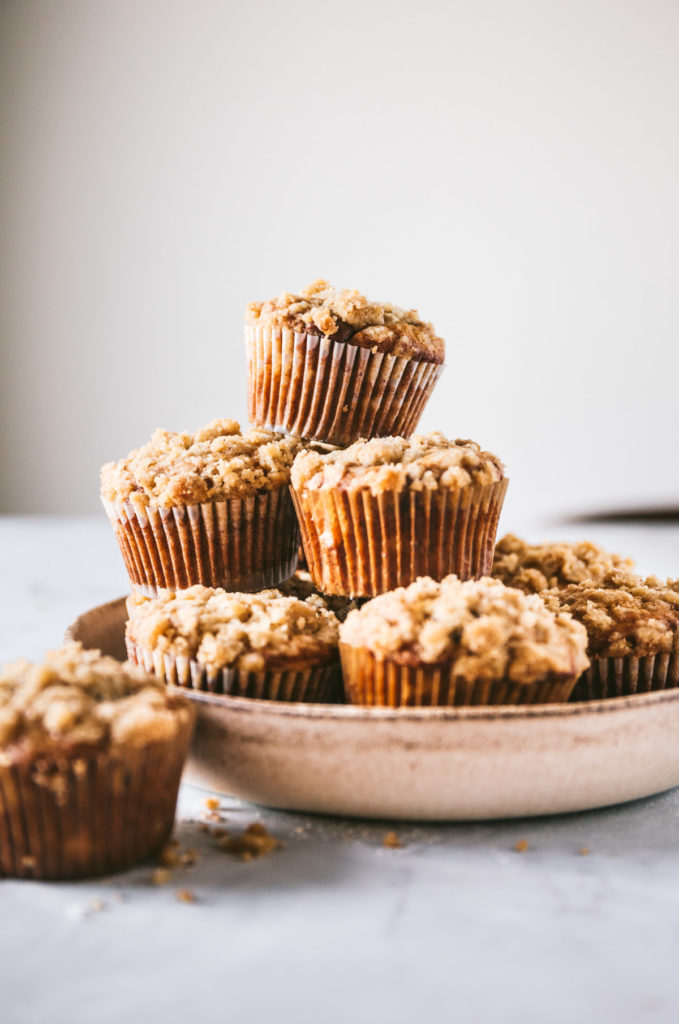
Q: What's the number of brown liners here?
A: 7